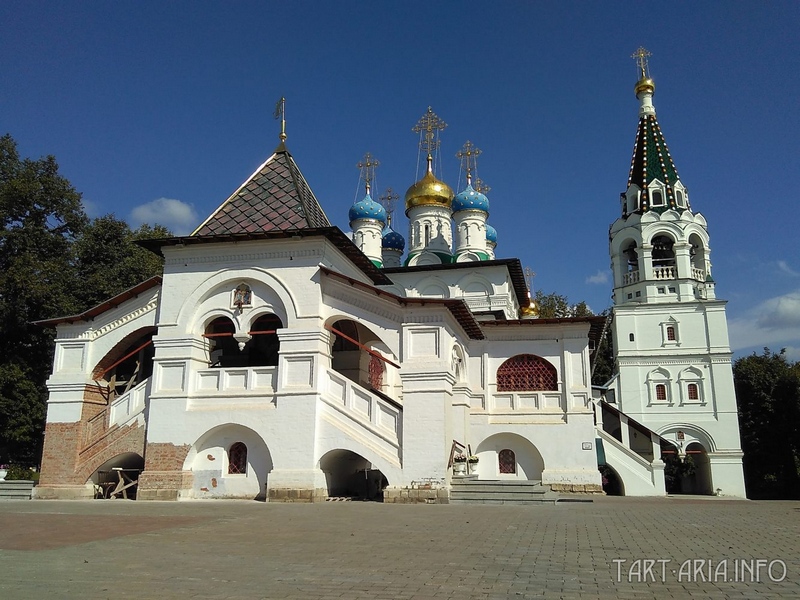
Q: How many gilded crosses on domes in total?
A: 7